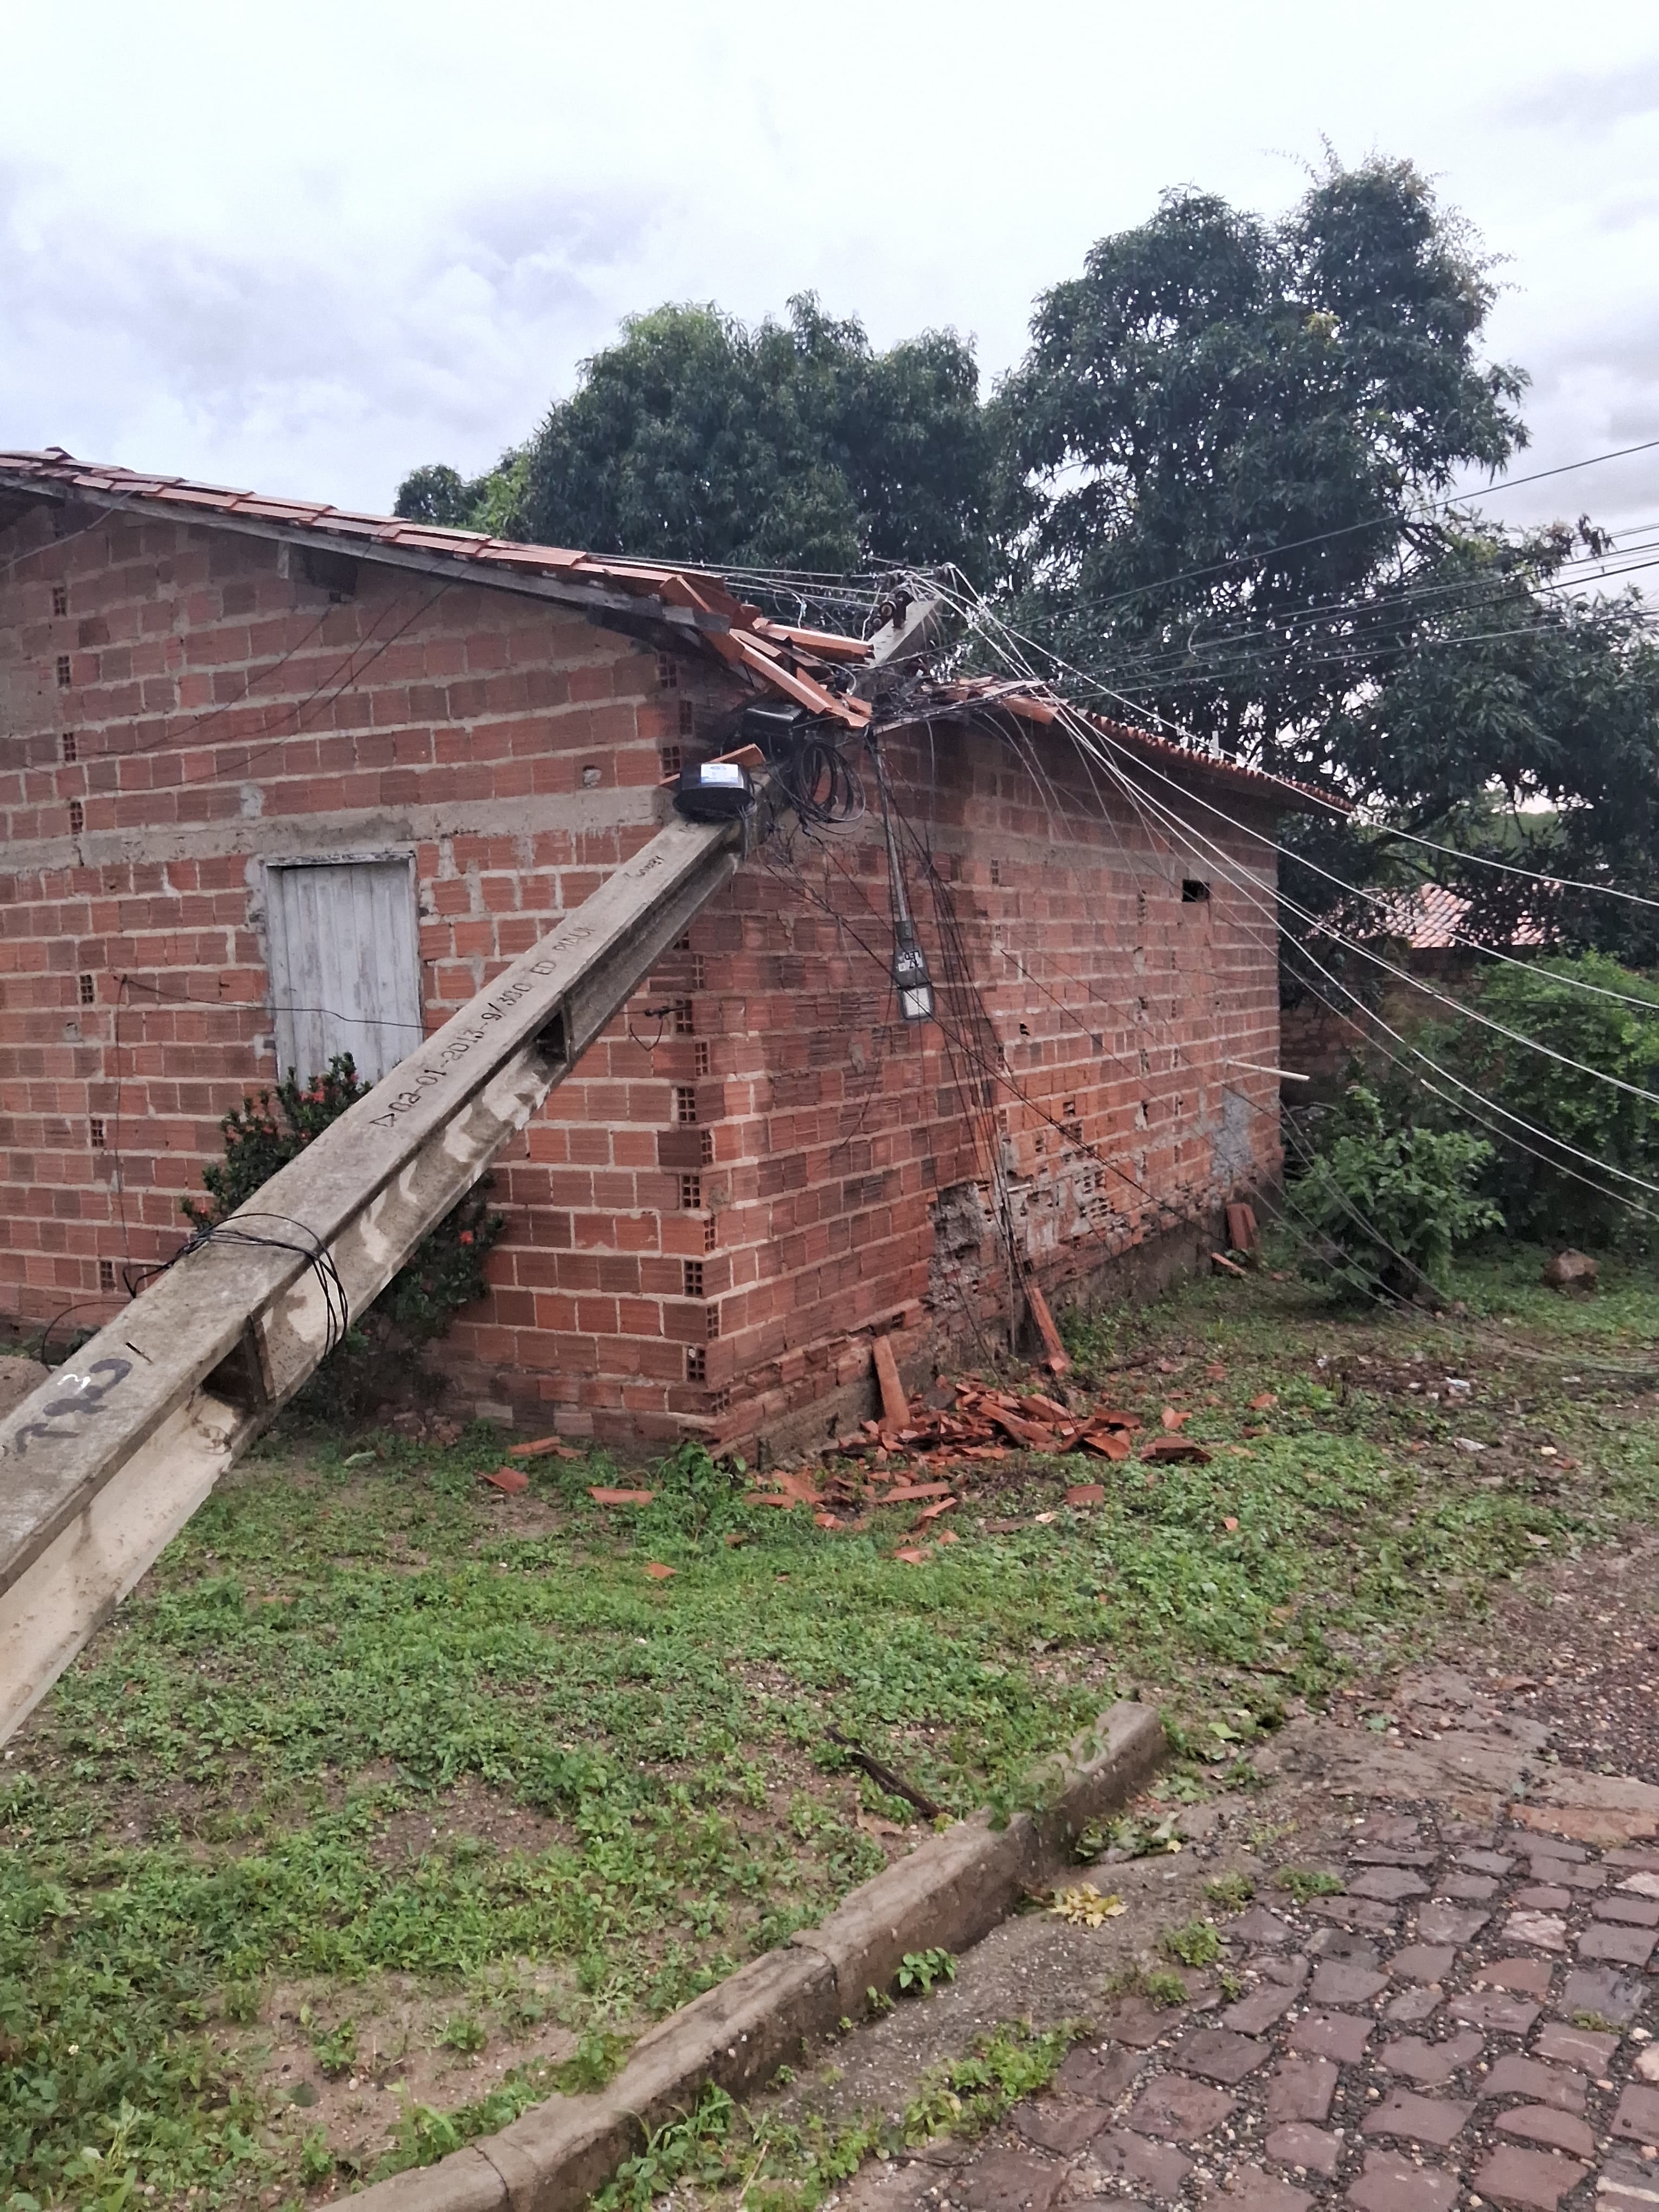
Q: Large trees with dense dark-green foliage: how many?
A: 2